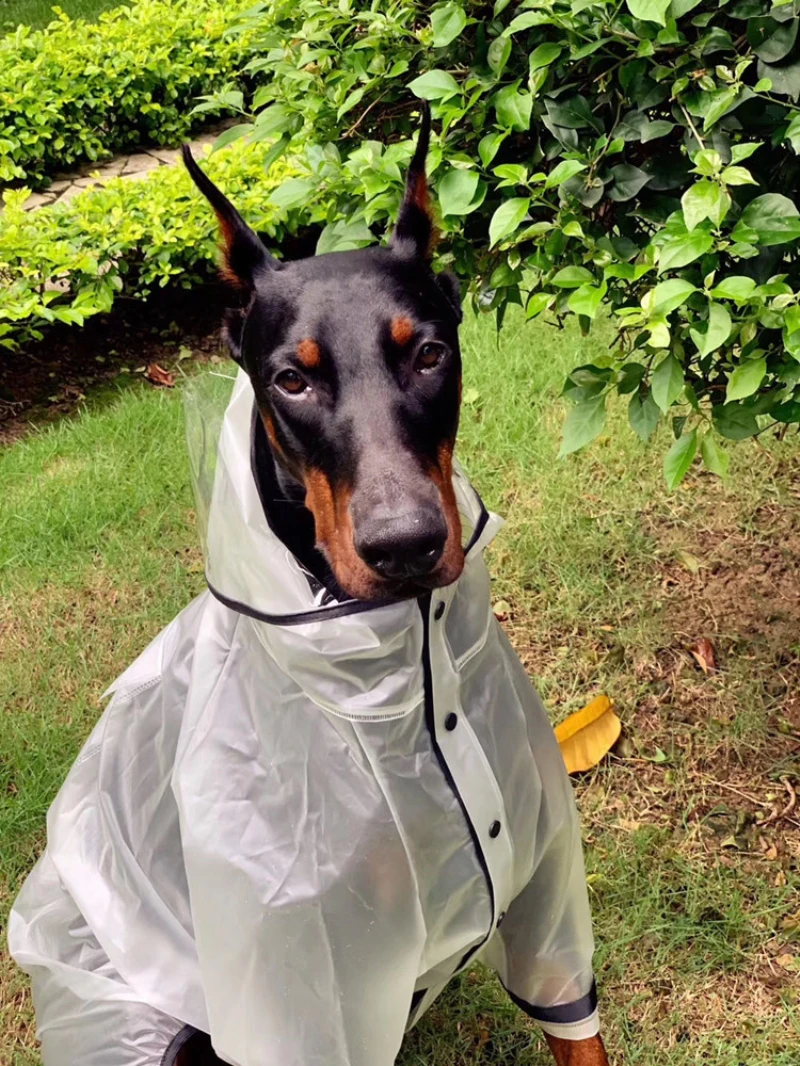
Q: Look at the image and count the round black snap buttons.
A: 4